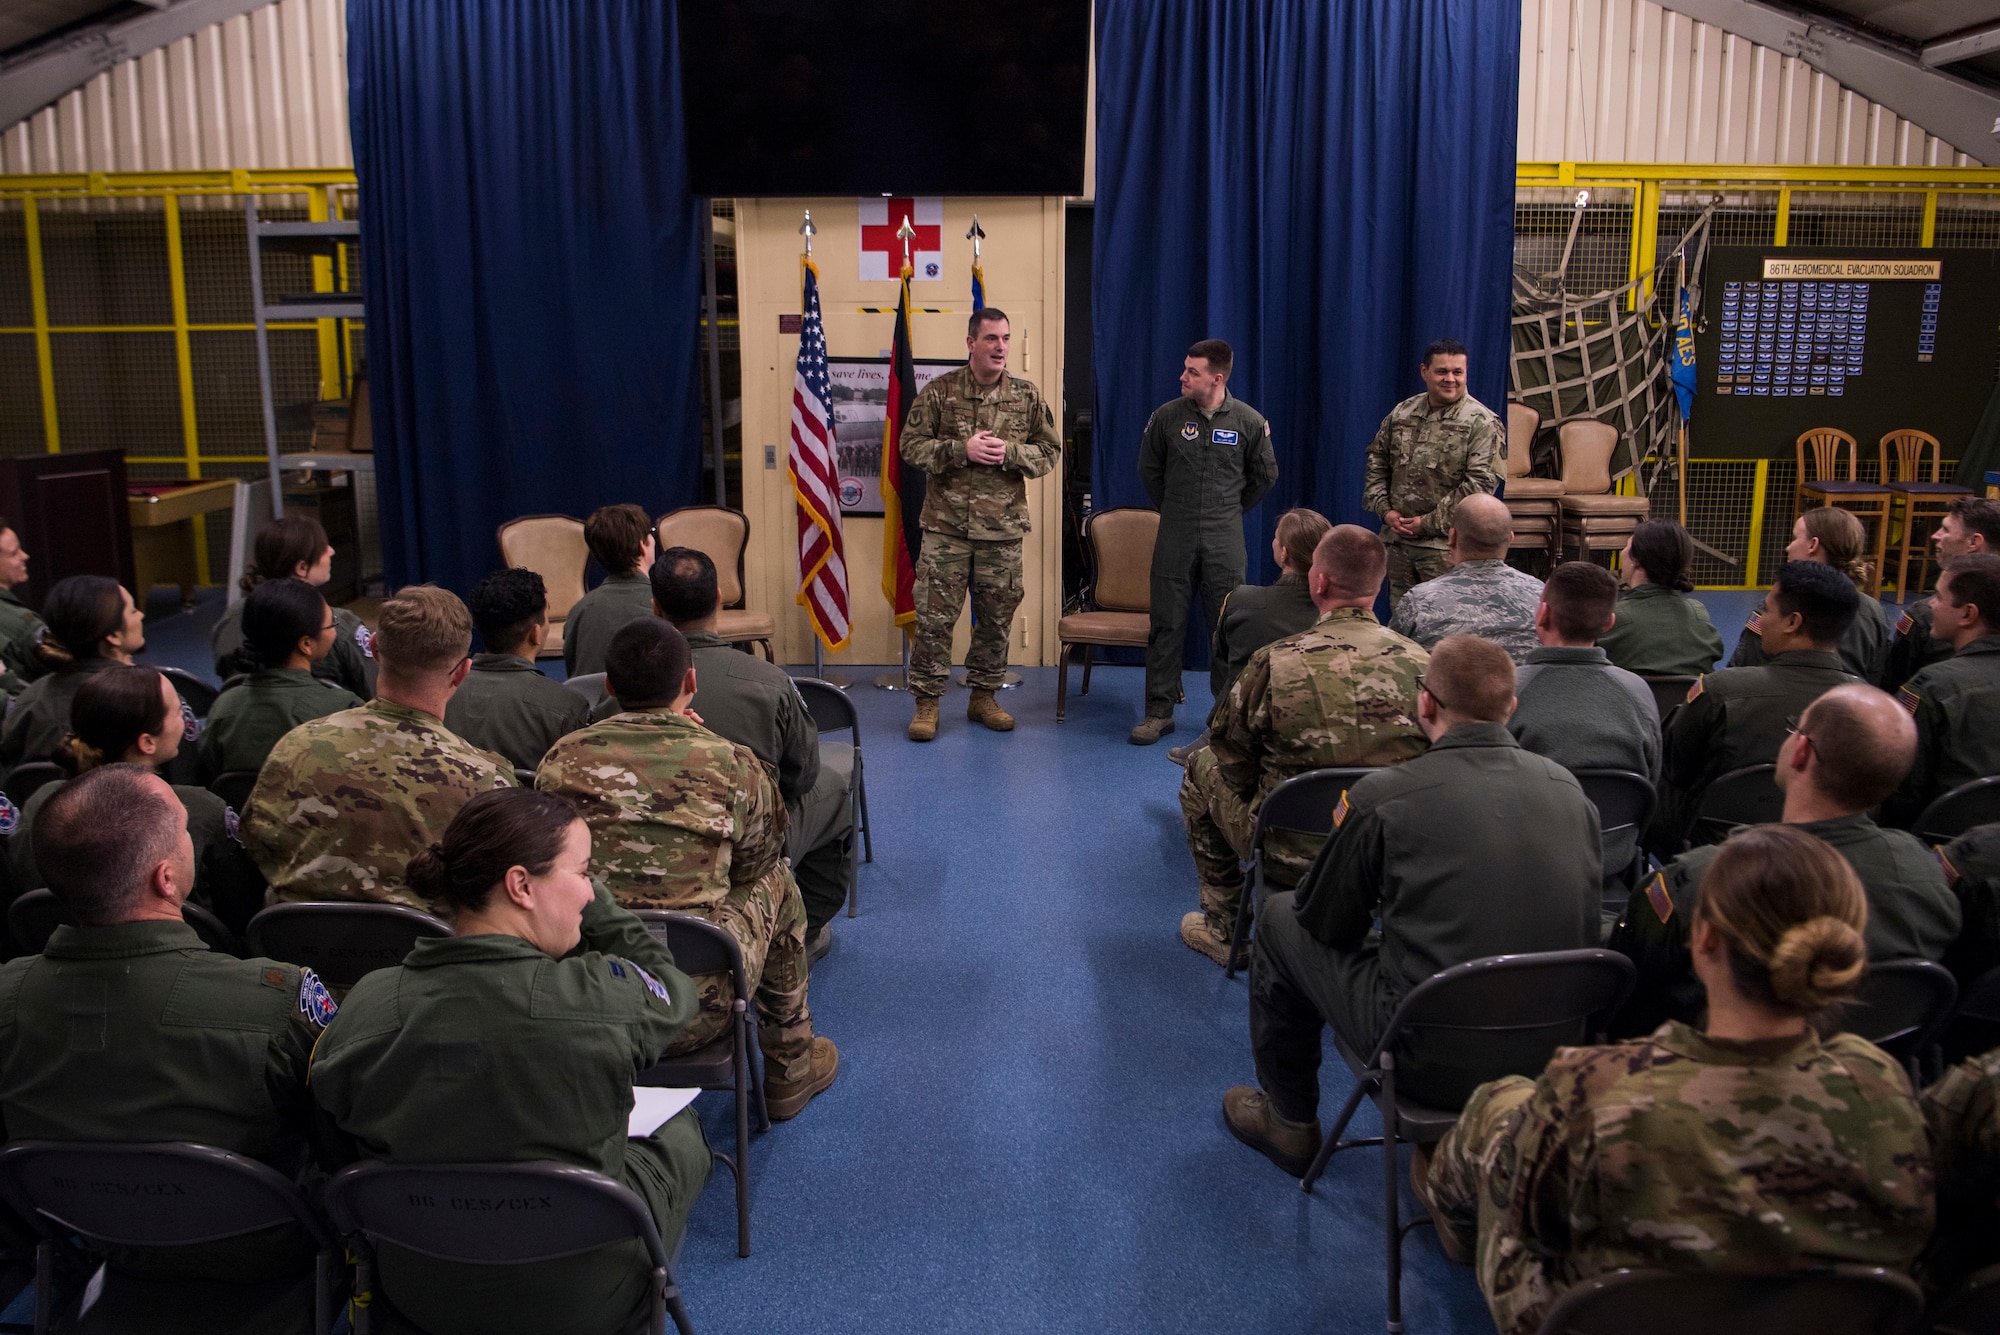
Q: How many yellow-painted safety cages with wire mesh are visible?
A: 2